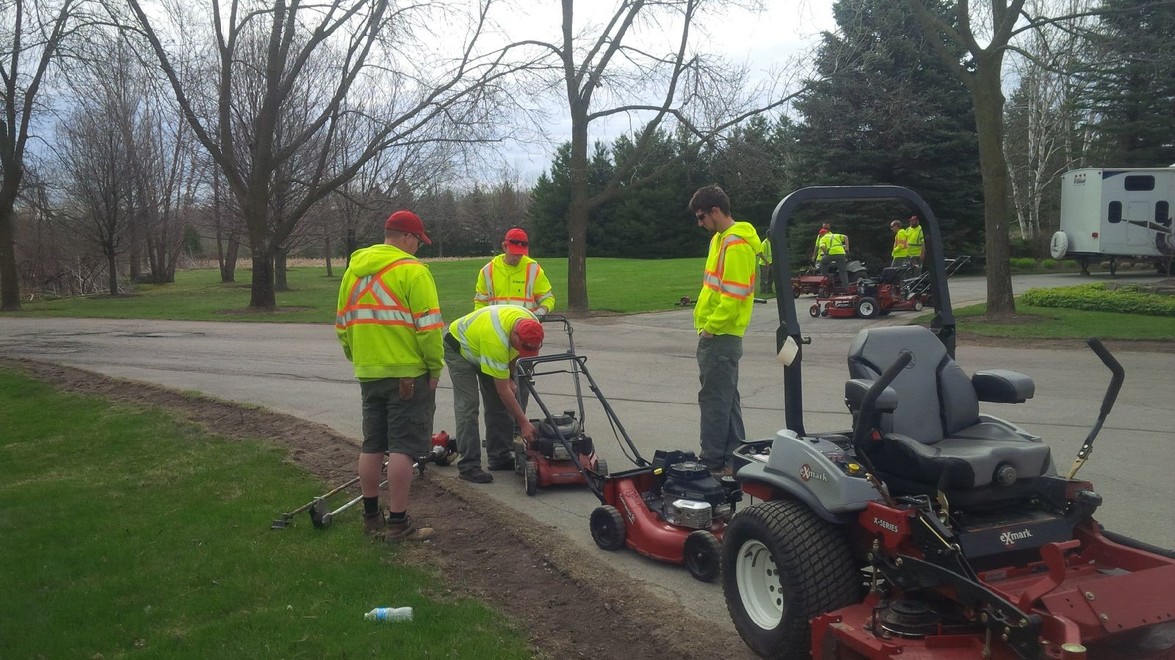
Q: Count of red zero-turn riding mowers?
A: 2